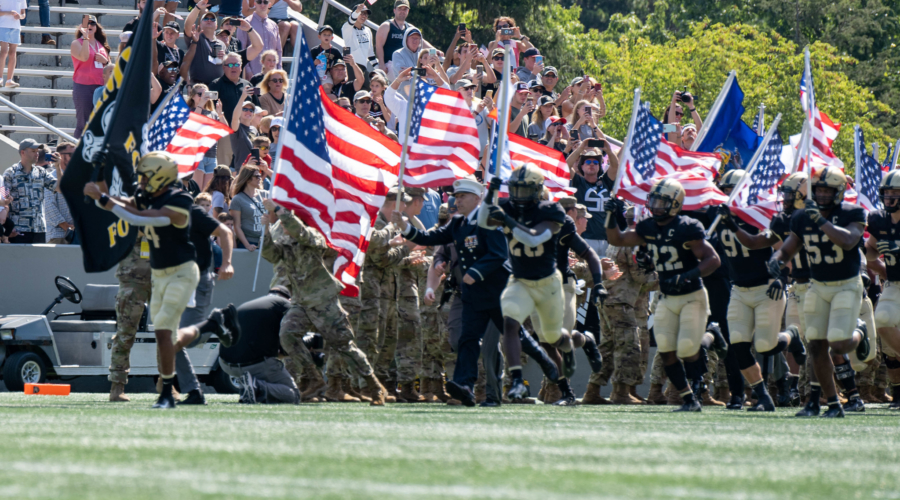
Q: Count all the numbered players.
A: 7